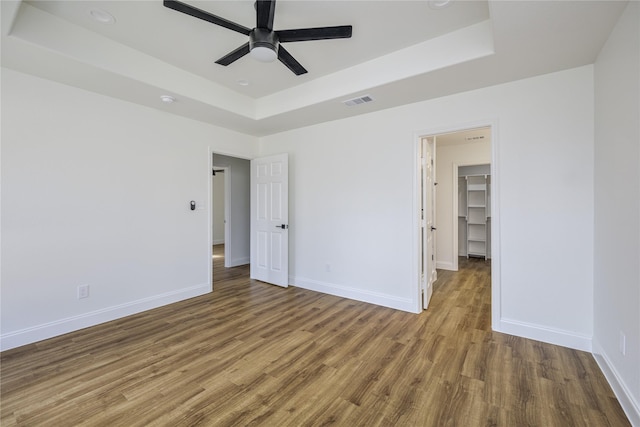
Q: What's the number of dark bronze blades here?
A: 5